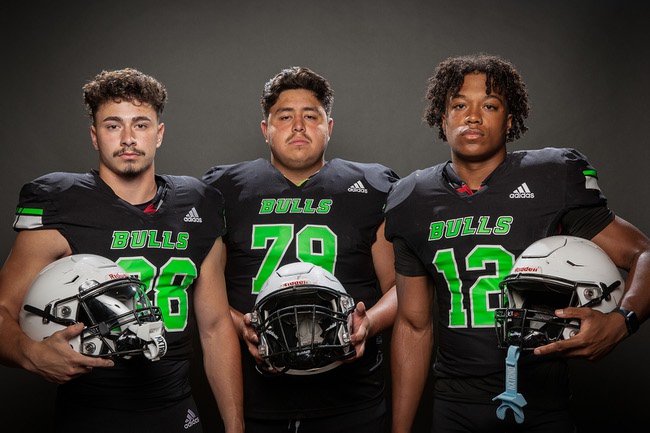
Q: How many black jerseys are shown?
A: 3